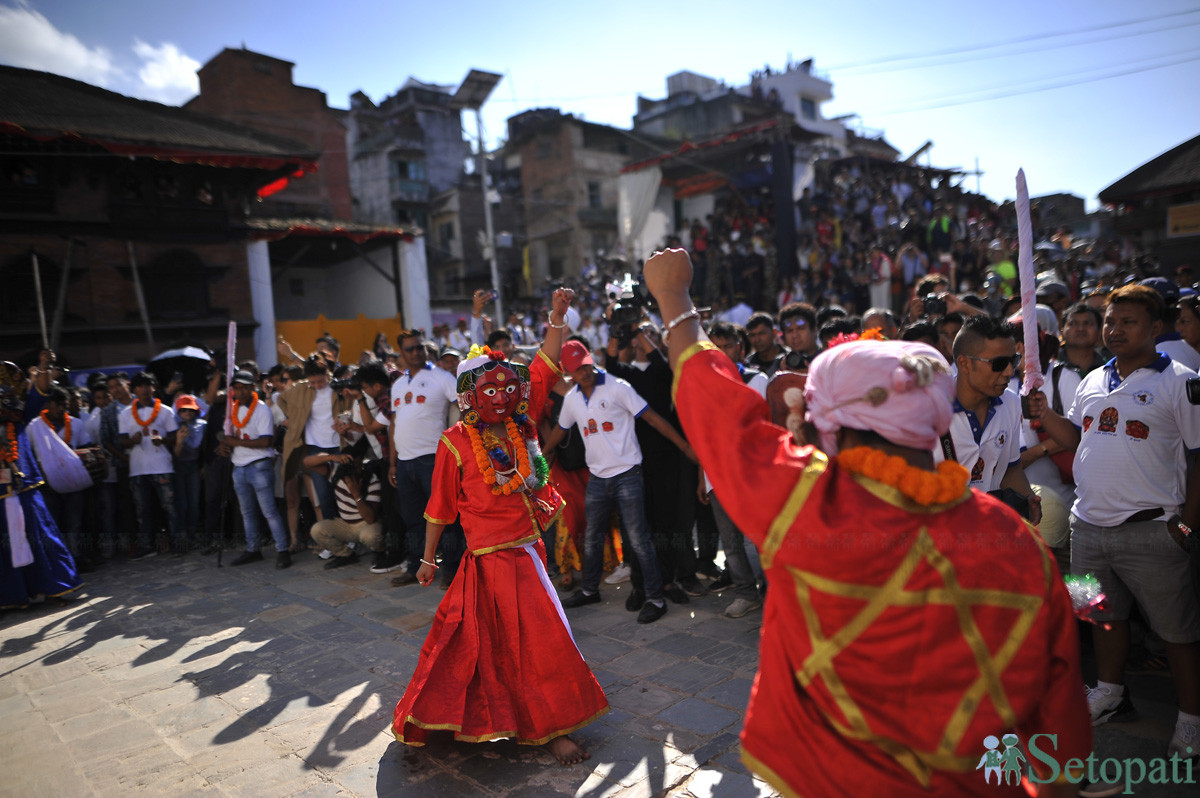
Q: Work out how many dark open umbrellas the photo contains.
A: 1